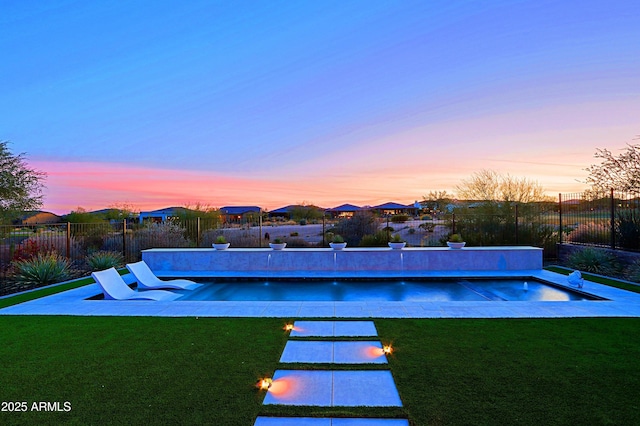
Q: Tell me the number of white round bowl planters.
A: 5